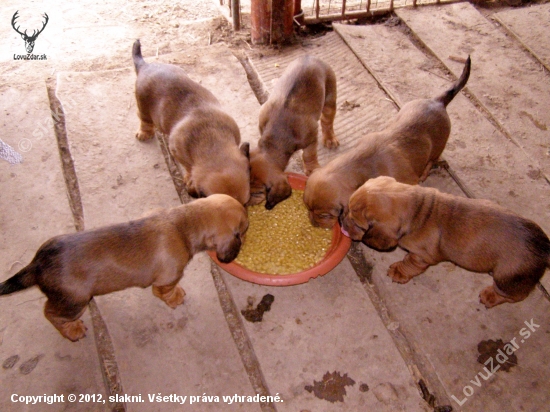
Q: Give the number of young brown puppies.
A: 5